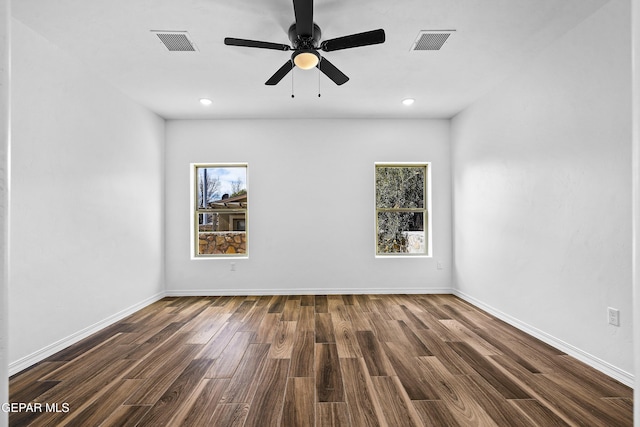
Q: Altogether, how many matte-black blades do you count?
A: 5